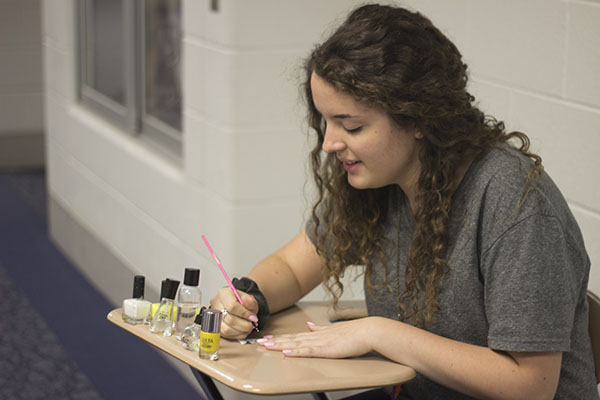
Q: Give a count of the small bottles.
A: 6